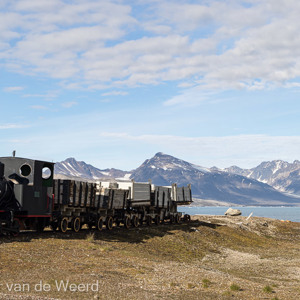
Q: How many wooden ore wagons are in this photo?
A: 5